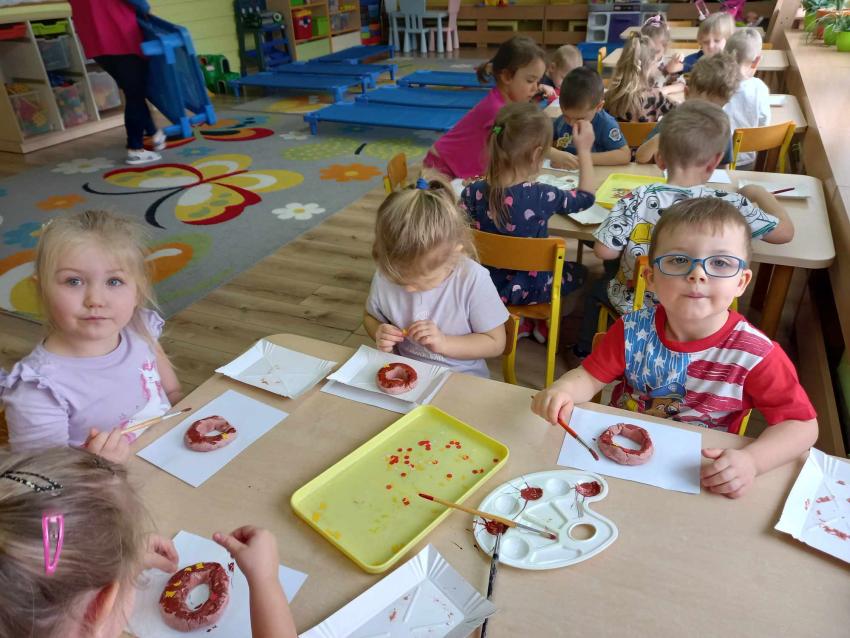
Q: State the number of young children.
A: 14